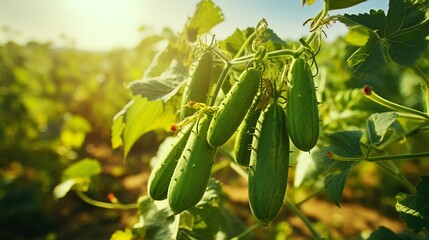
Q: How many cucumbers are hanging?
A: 7